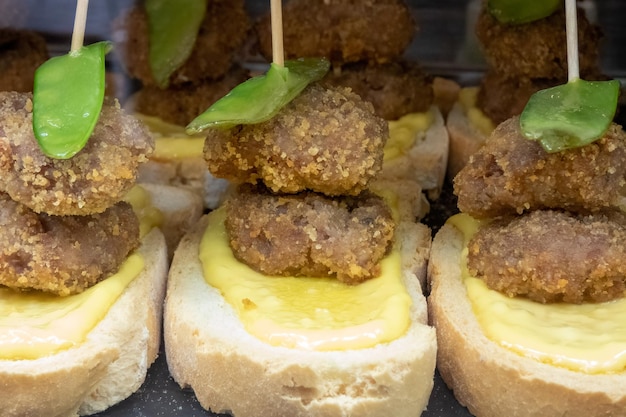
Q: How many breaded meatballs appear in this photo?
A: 13